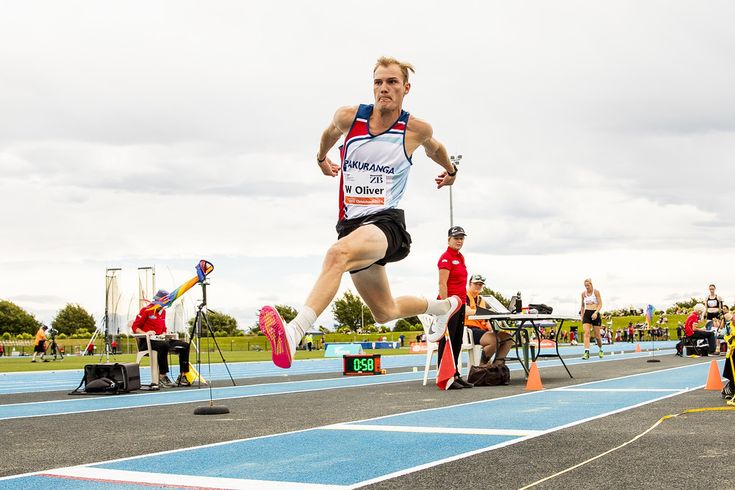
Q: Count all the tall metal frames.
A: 2